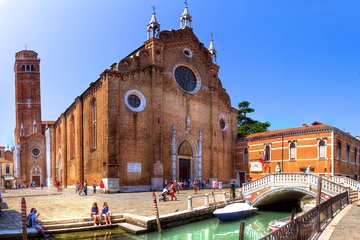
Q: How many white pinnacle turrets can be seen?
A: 3